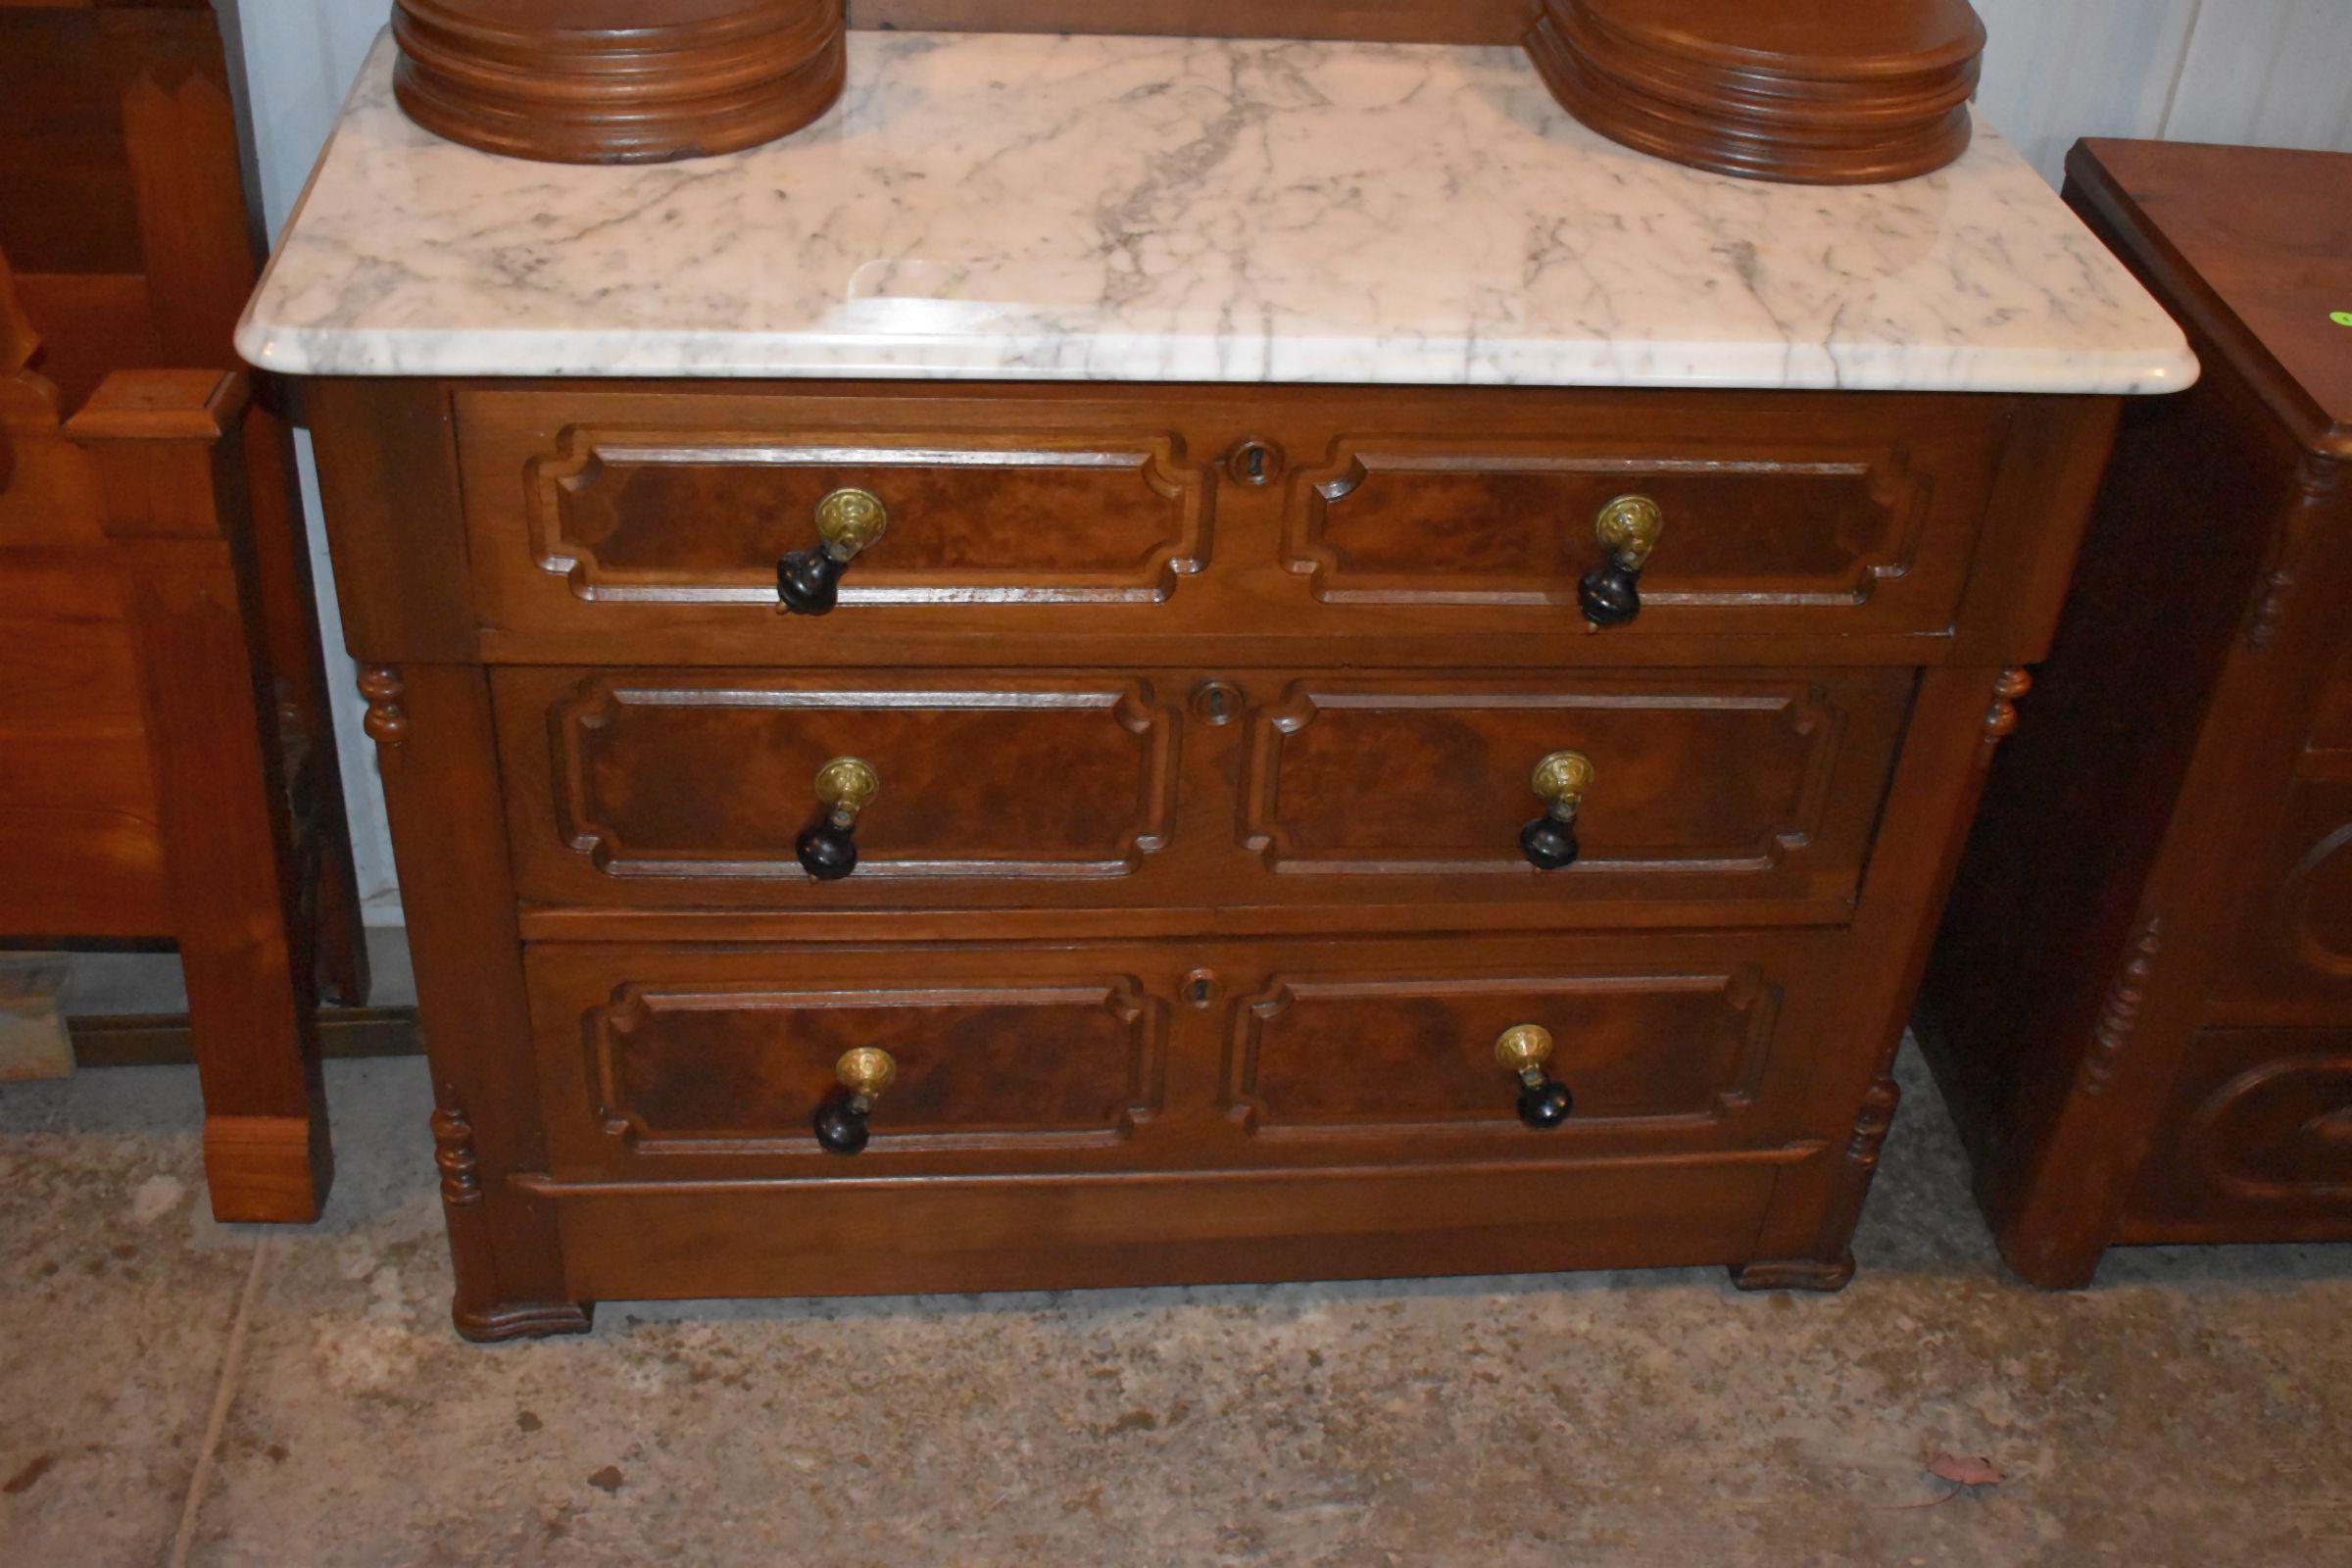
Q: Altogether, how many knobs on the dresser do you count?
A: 6